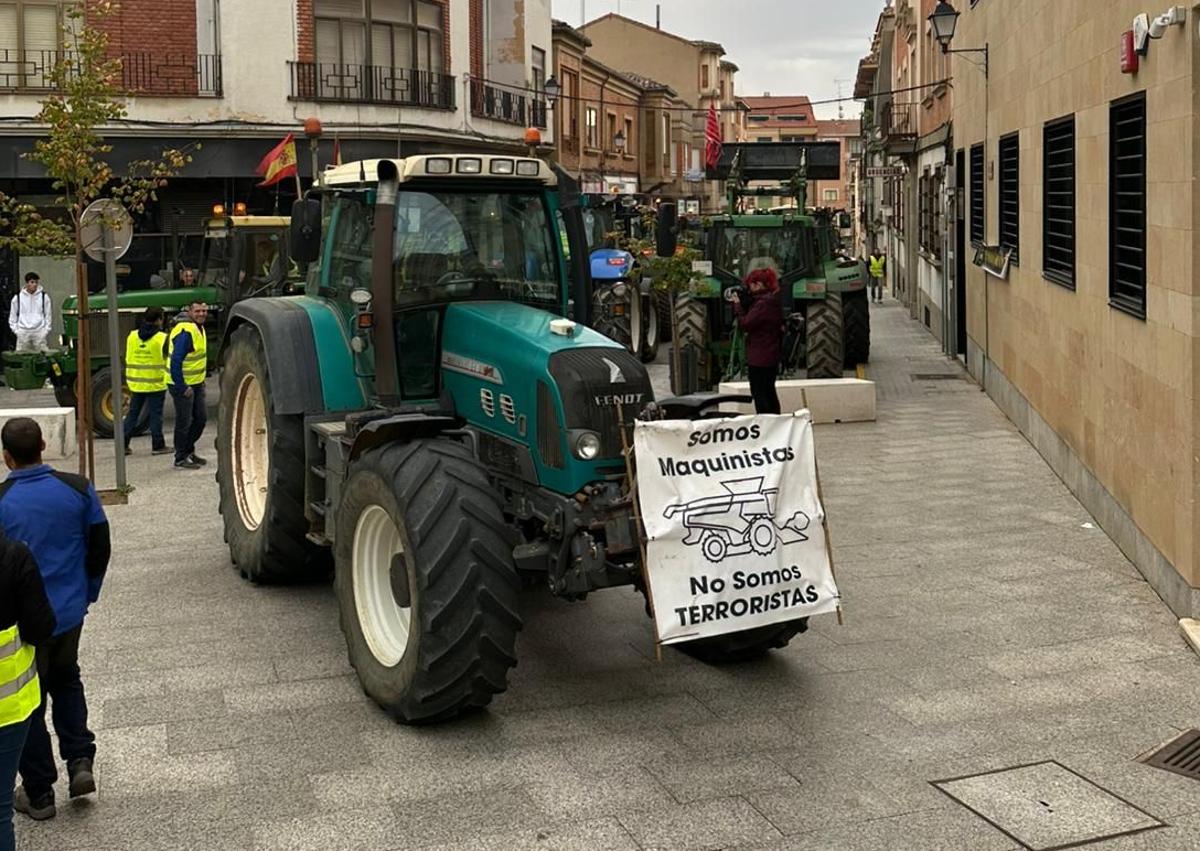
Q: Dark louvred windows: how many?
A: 4